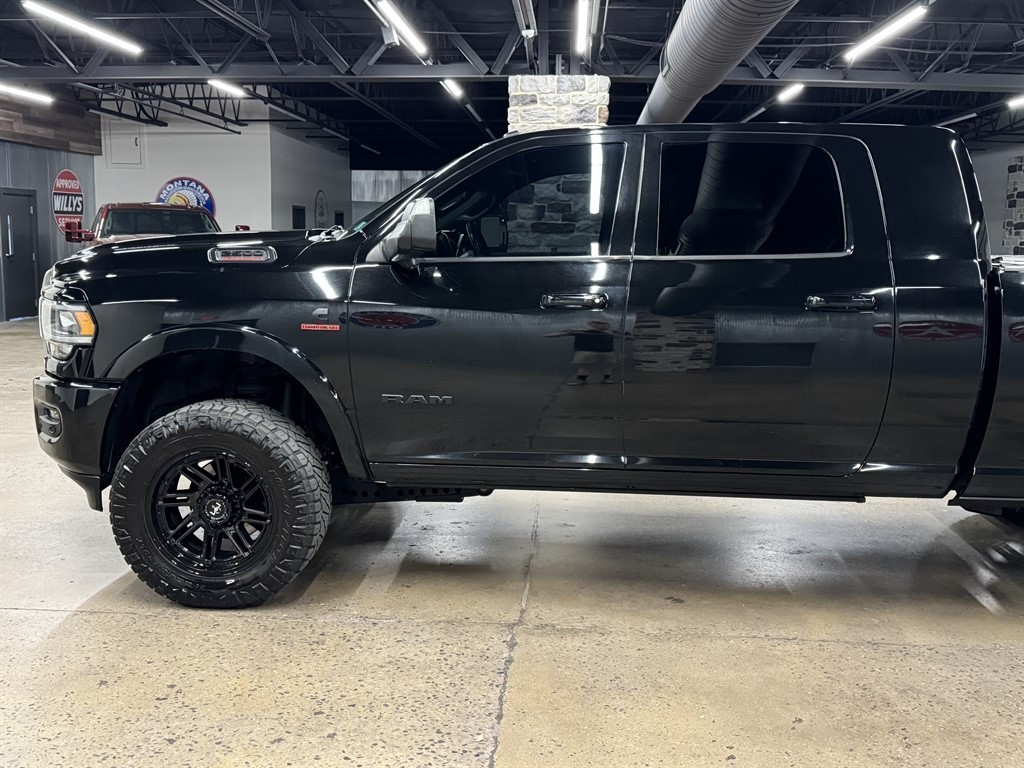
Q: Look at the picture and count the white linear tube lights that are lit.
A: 9